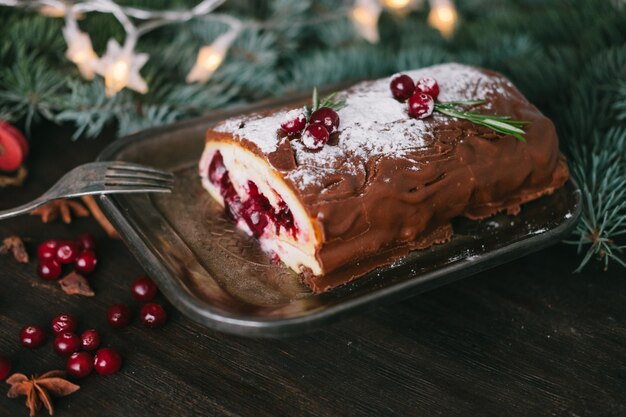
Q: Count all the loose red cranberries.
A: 15